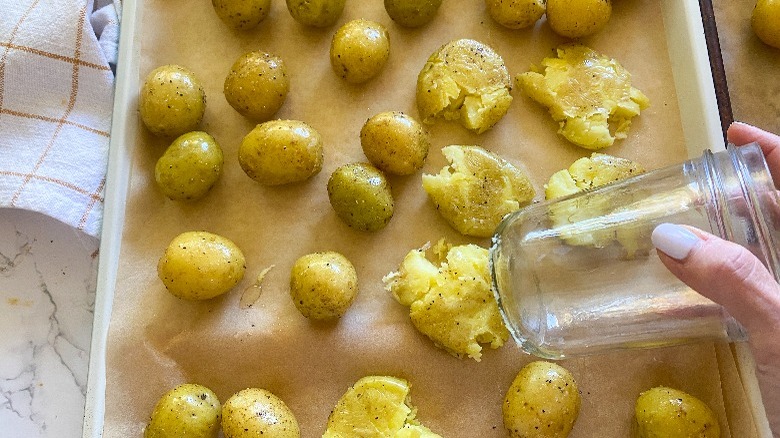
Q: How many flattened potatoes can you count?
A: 6